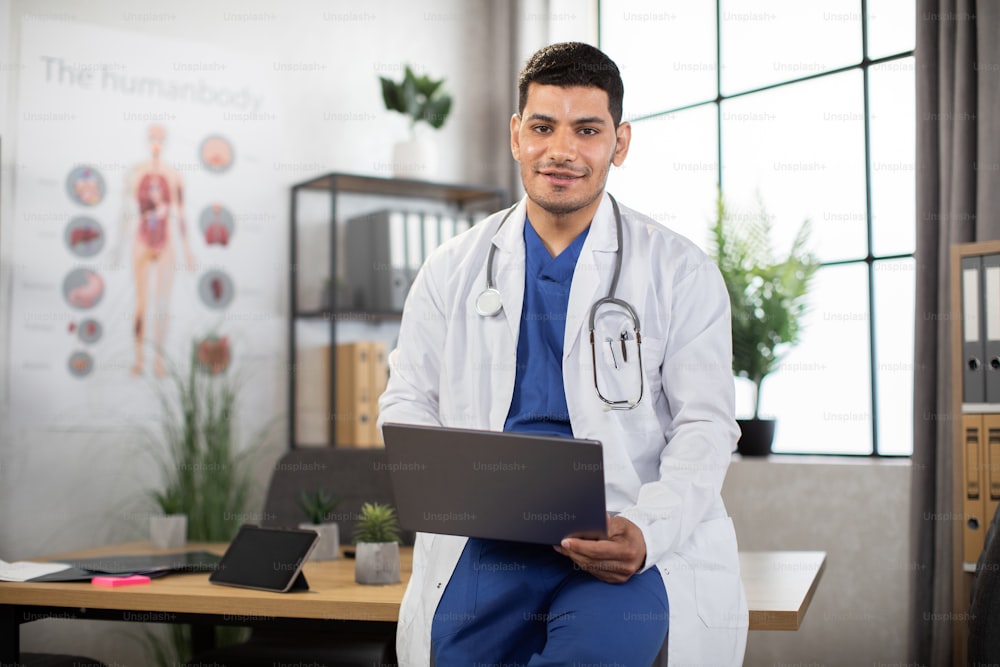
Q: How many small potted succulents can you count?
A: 3